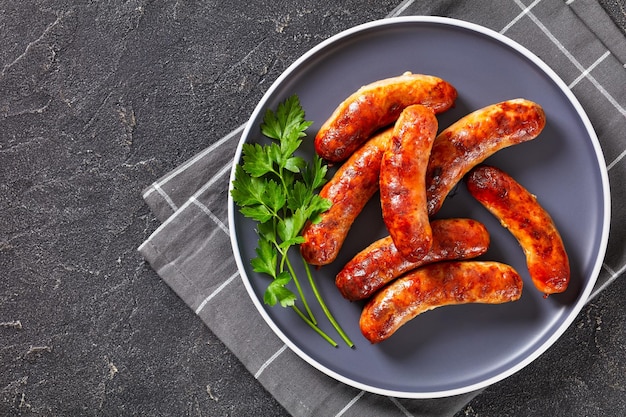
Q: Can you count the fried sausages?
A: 7